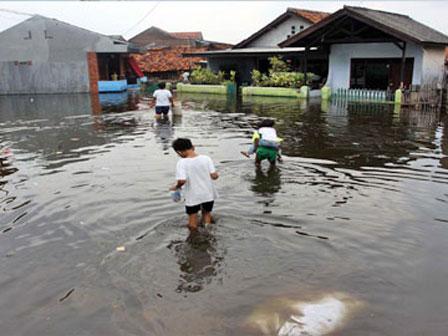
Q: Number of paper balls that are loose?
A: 0